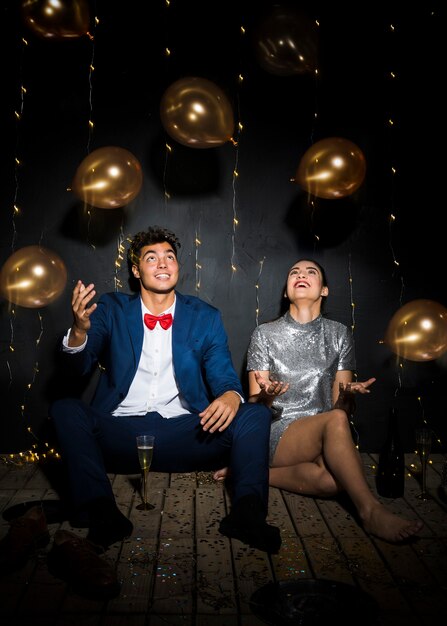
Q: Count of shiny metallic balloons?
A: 7